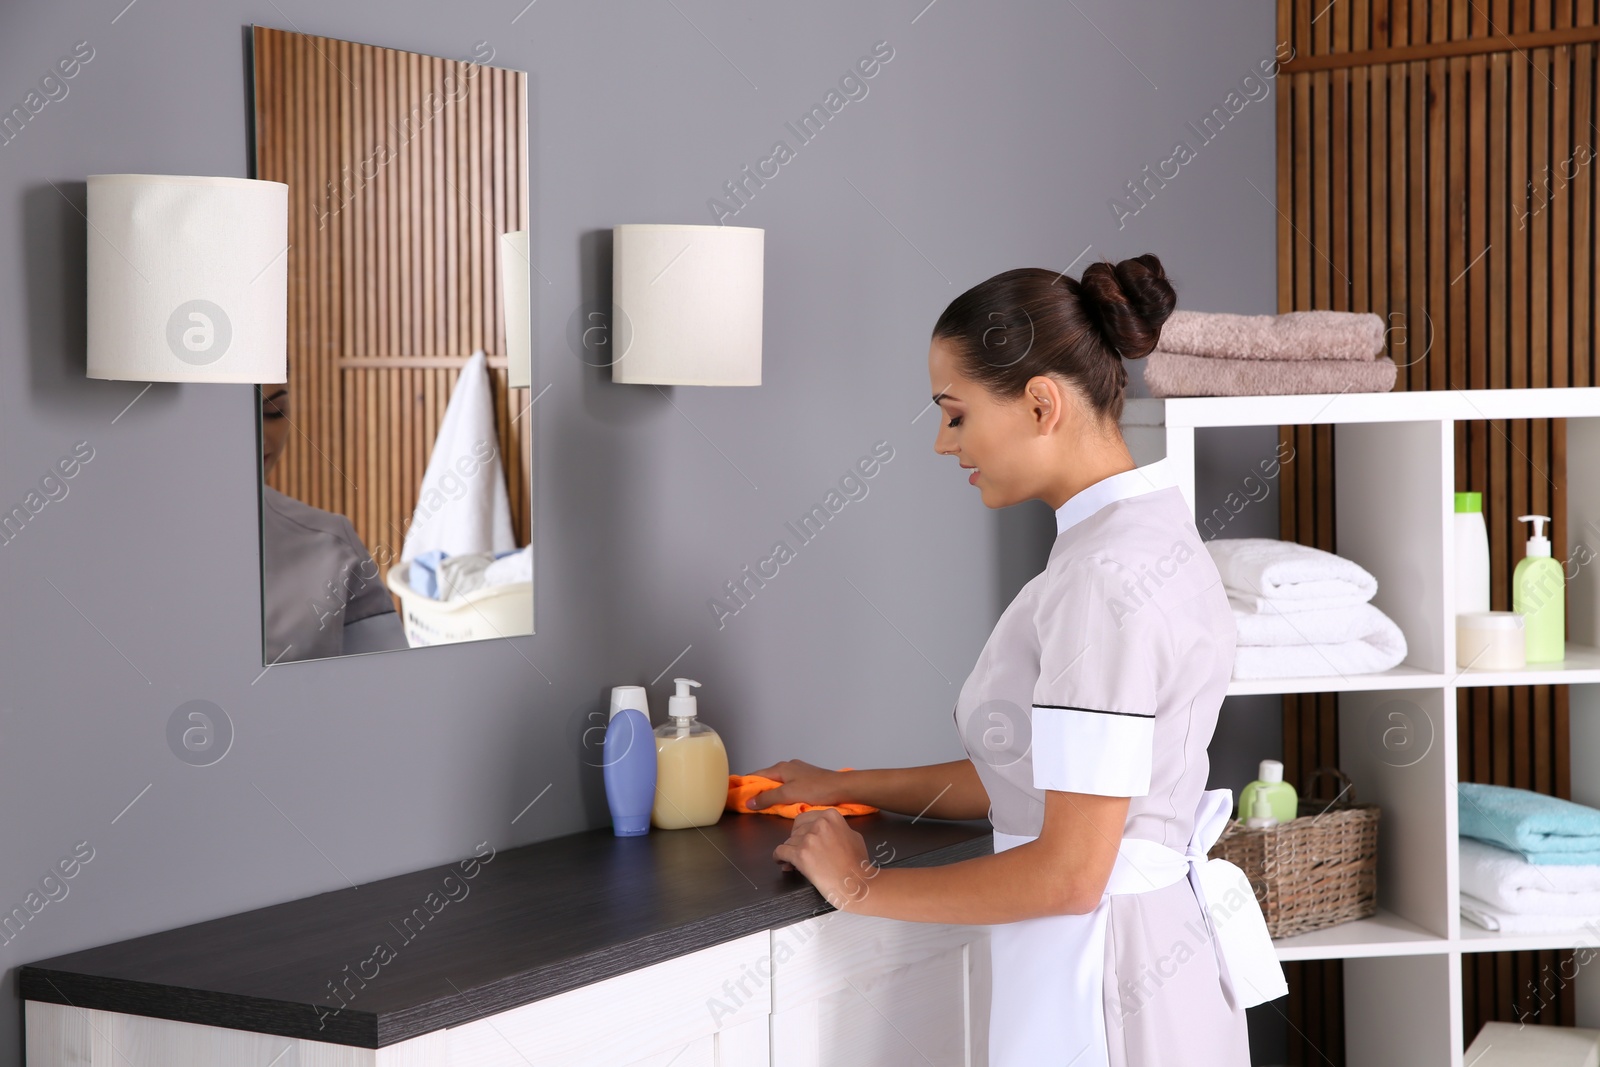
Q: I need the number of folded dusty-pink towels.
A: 2